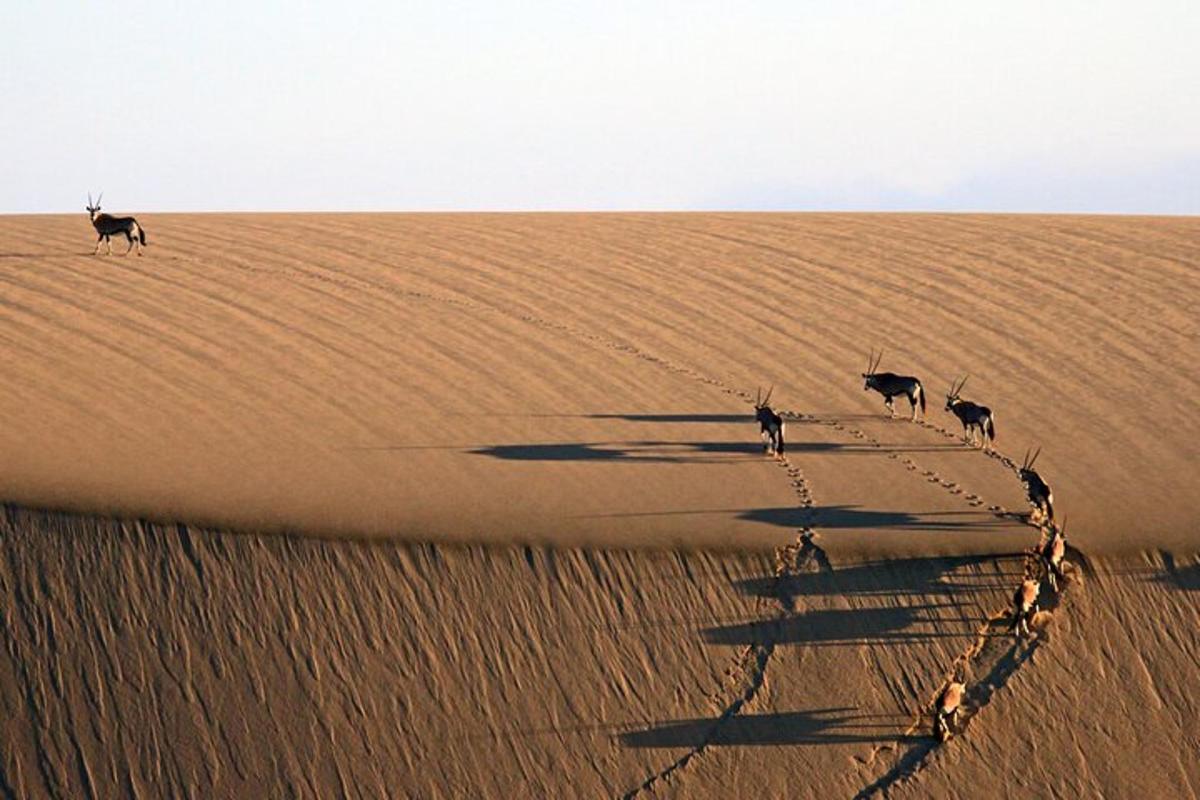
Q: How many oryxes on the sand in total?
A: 8